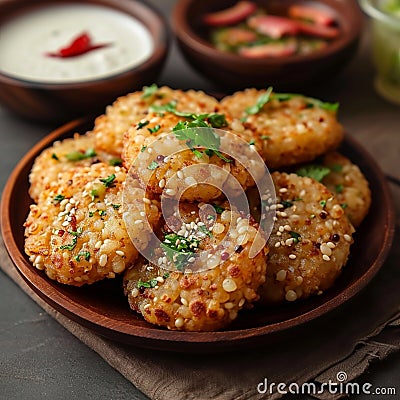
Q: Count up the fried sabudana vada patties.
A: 8